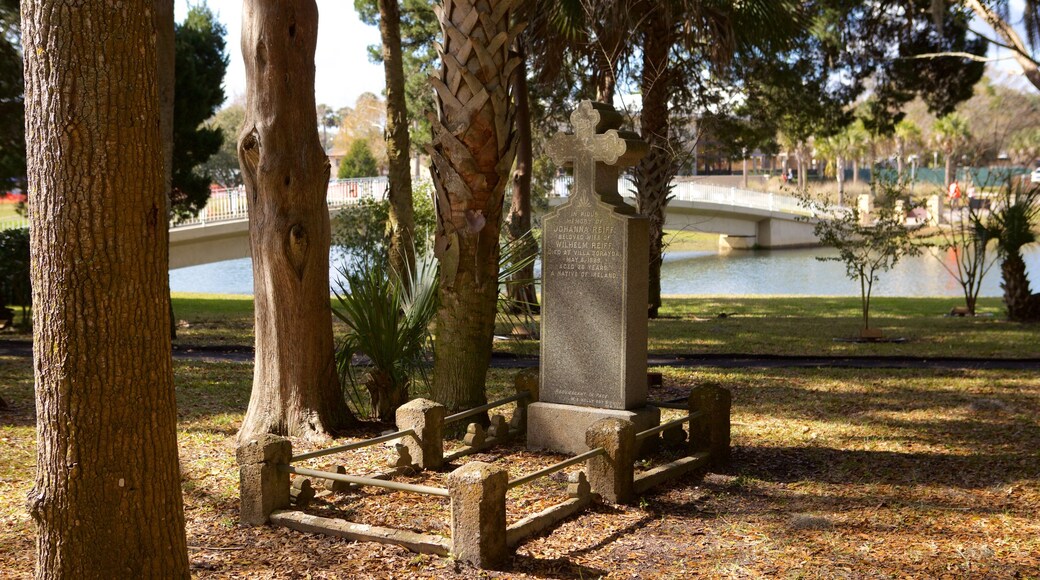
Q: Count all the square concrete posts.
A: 6